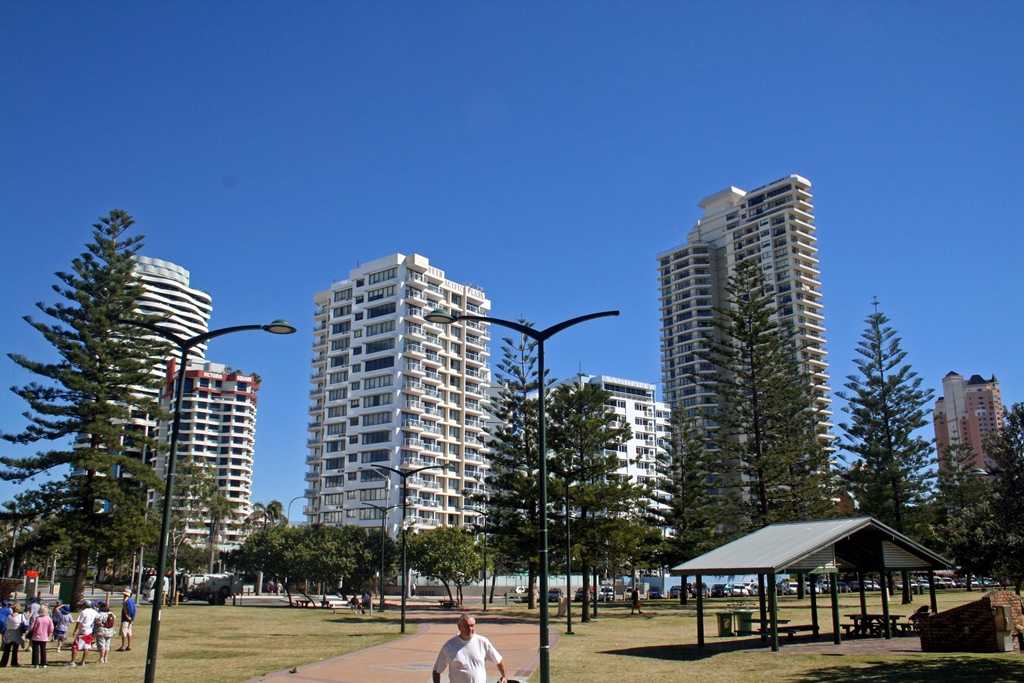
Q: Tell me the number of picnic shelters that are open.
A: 1